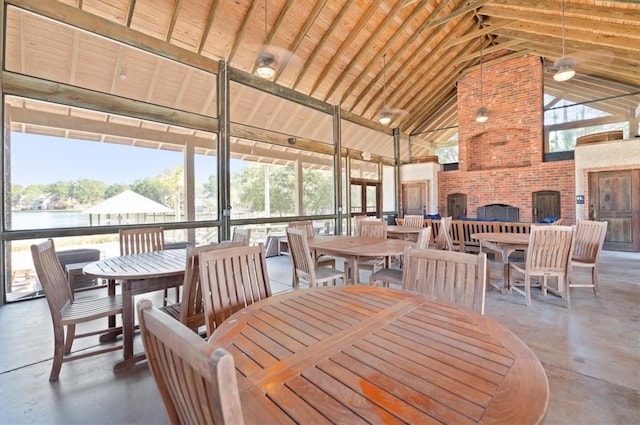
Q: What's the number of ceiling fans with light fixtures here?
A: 4